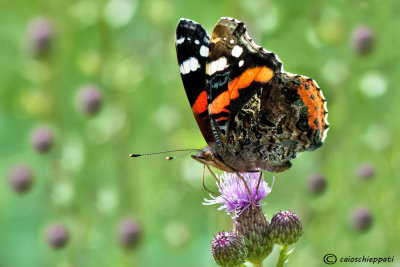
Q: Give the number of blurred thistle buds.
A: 10